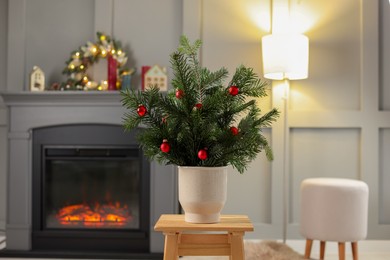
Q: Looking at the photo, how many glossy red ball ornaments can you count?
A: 7